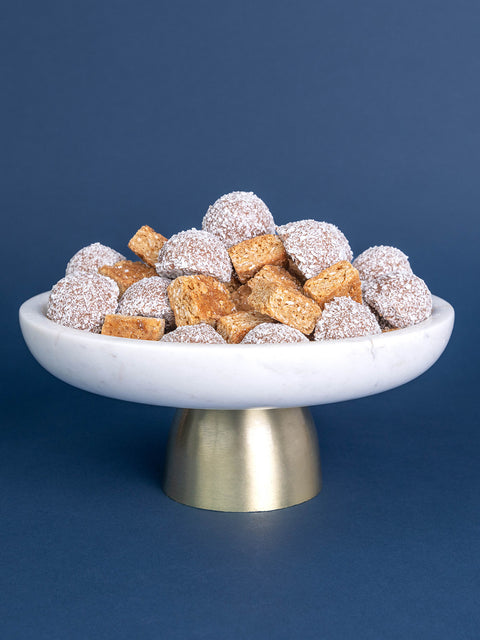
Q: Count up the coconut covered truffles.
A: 11